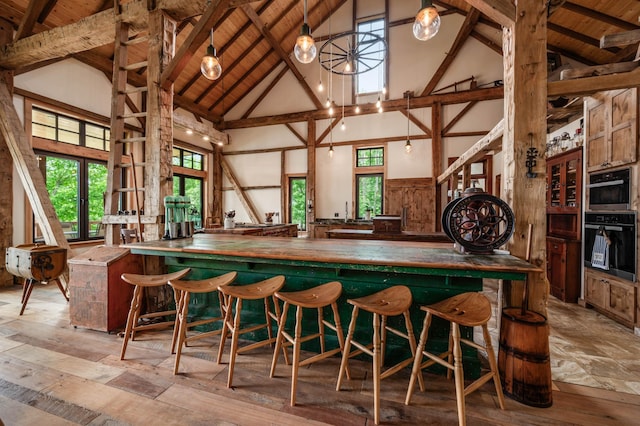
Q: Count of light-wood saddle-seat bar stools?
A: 6